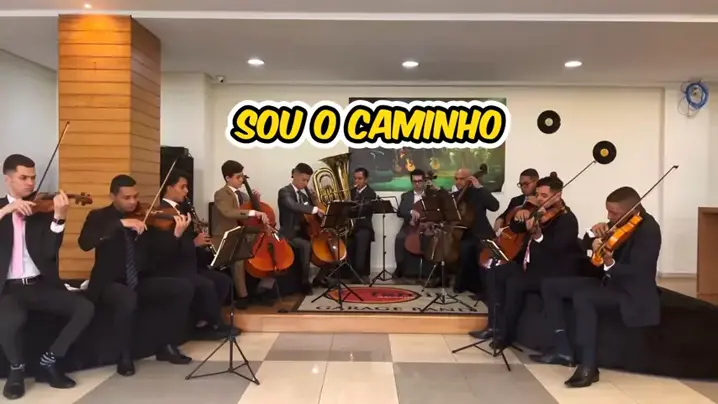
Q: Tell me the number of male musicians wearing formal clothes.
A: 11